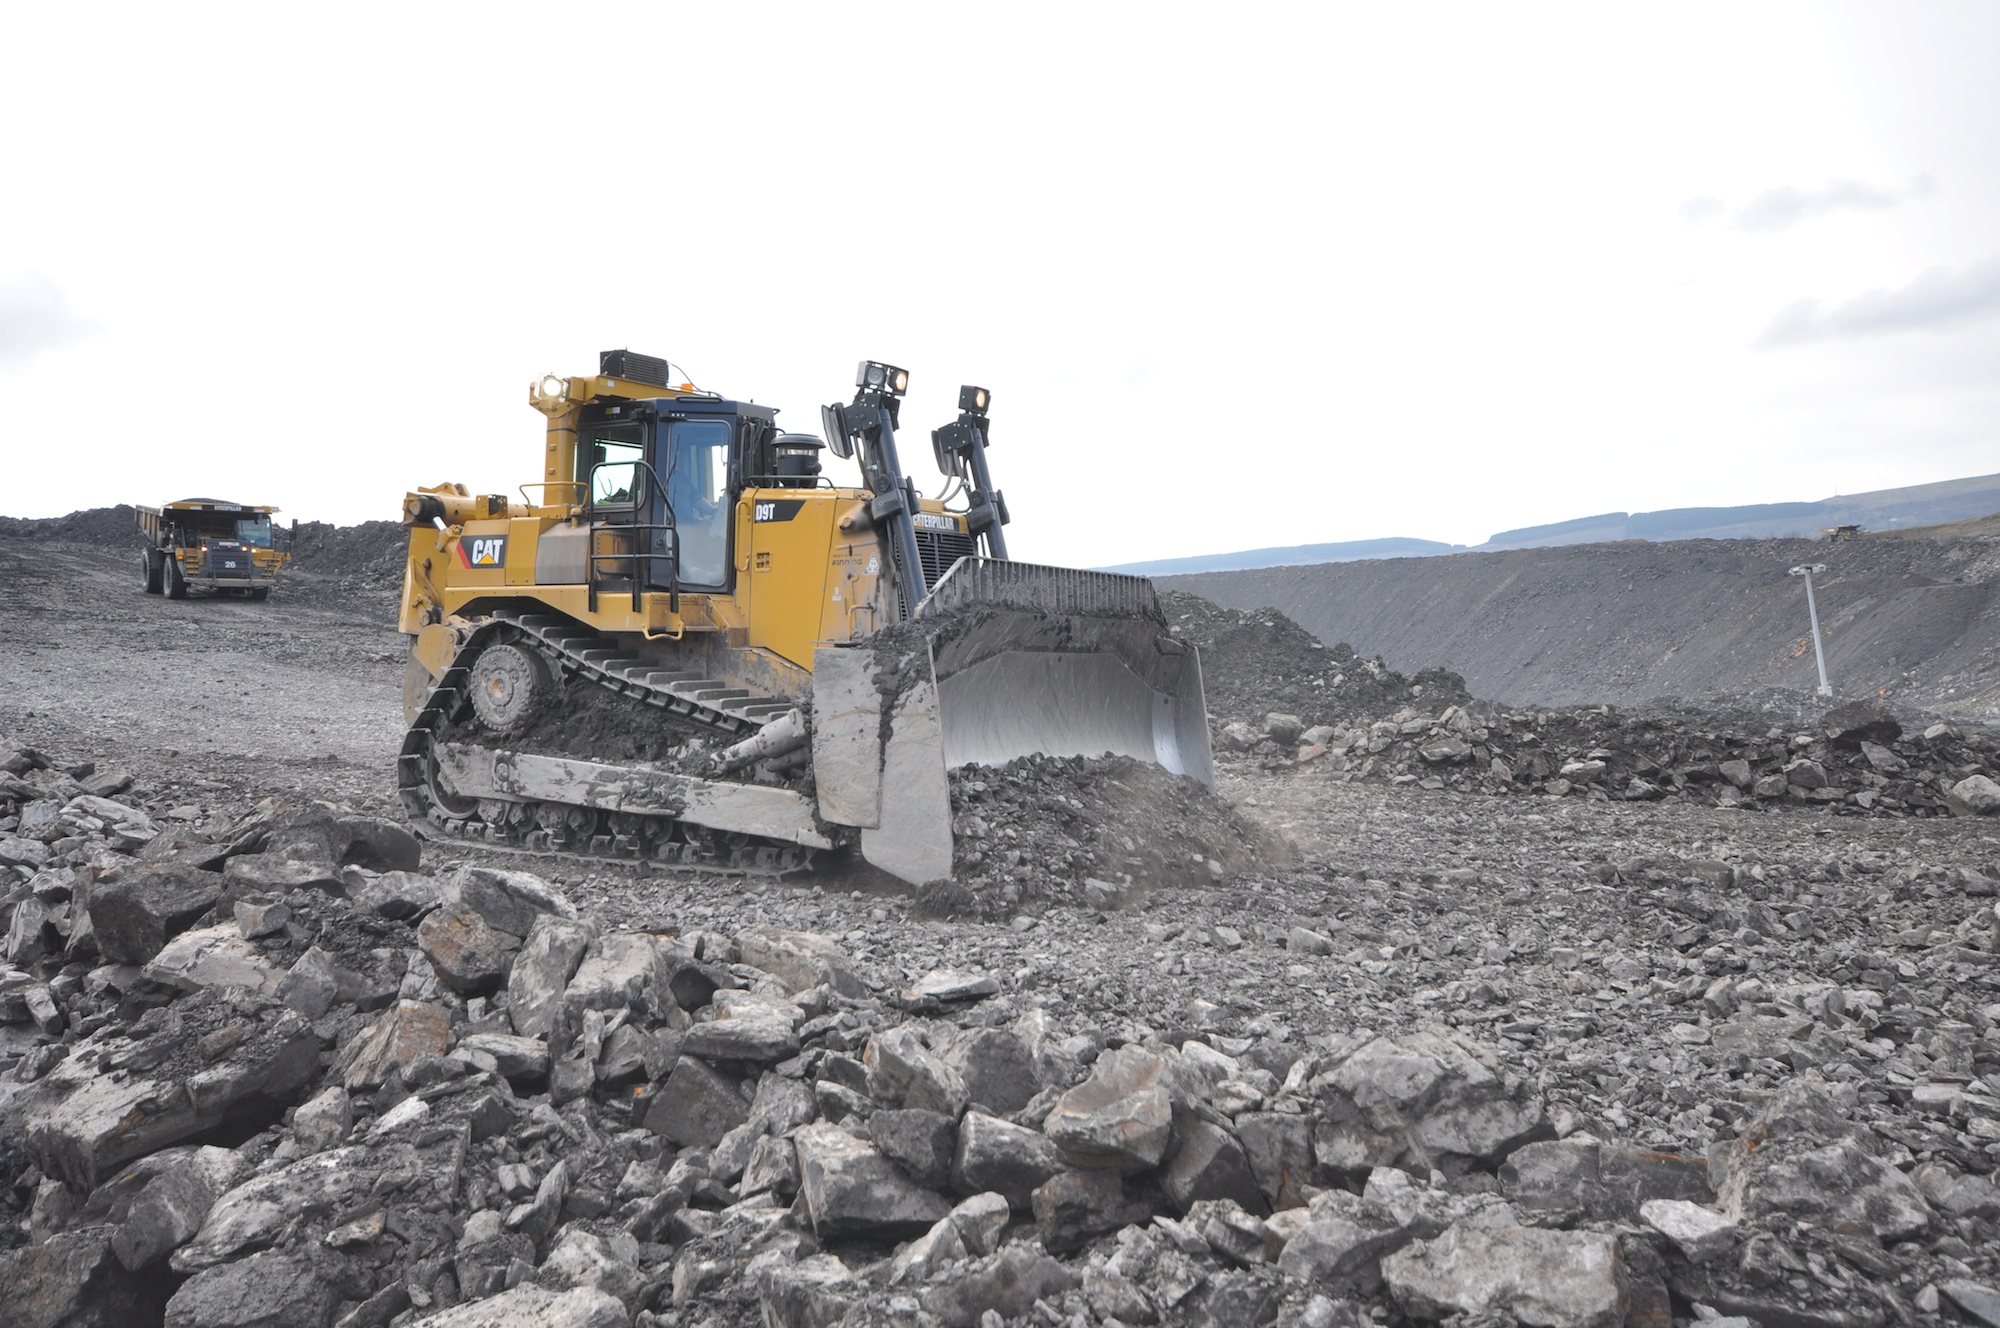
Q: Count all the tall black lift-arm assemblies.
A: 2